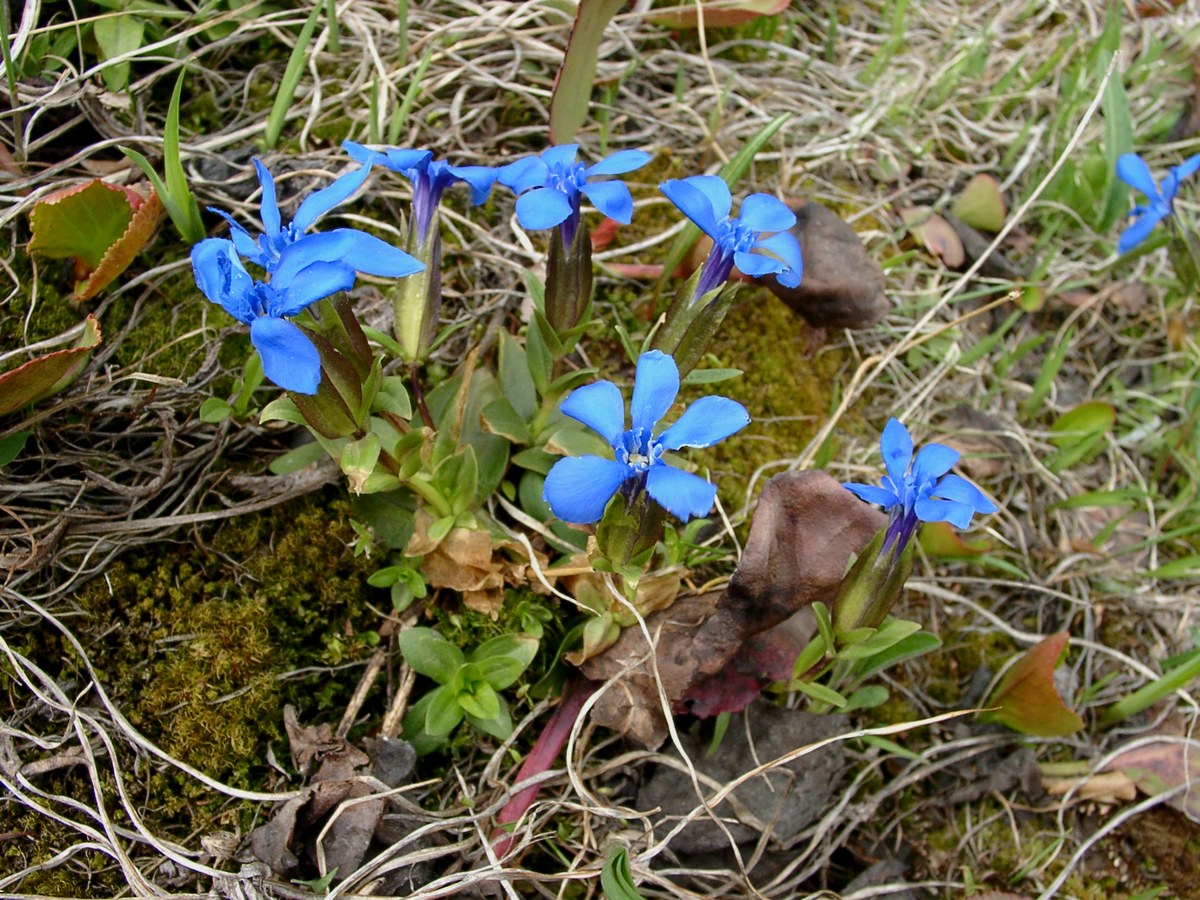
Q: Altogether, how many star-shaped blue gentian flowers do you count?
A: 8